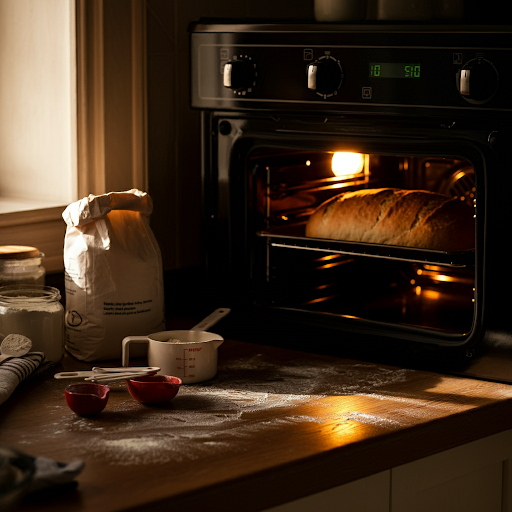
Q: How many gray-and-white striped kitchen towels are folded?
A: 1